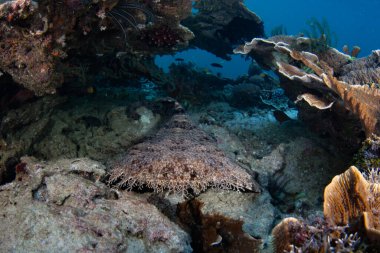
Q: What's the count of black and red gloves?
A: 0